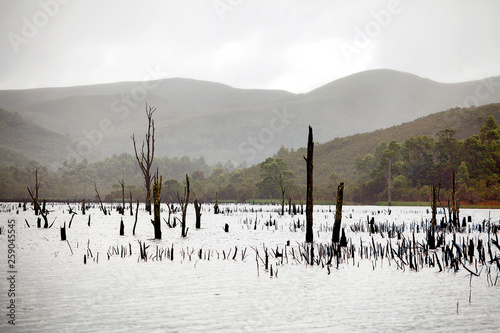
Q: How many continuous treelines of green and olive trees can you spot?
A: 1